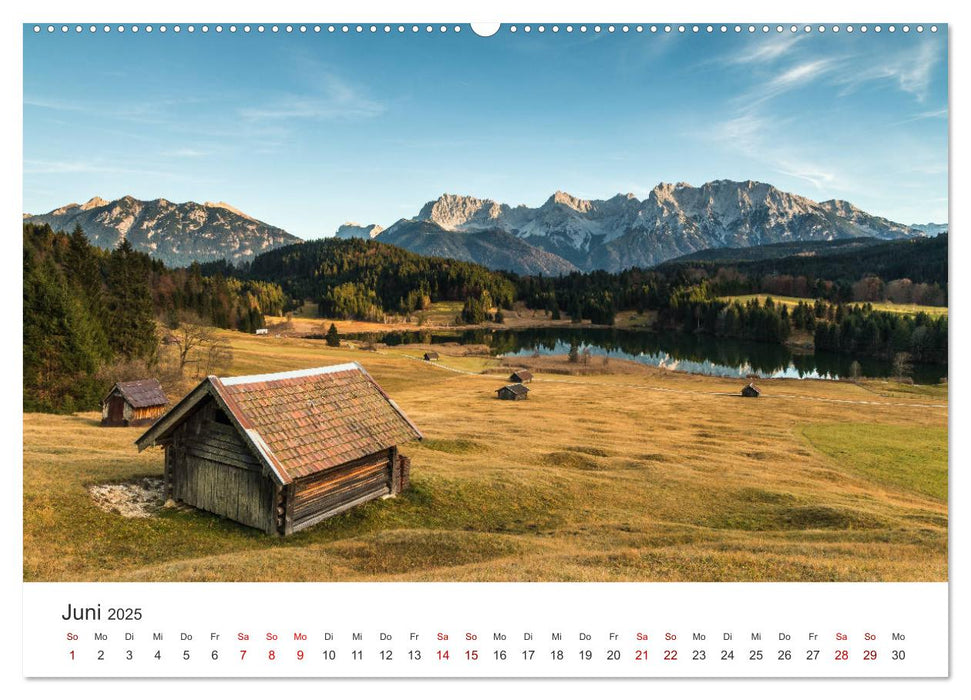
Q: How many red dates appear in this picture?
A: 10